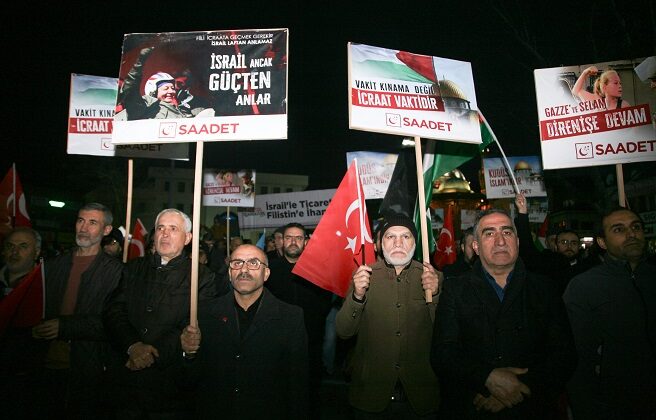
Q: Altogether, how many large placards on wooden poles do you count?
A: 4